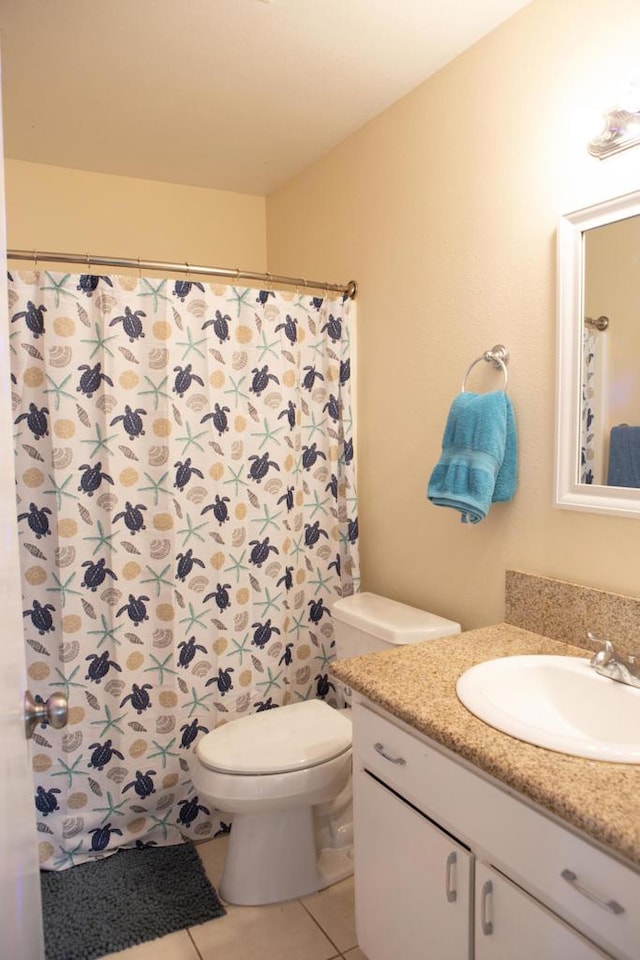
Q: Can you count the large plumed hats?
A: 0